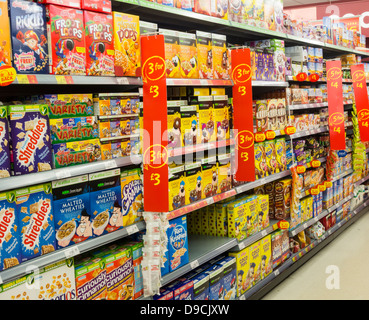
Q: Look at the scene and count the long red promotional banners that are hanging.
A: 4